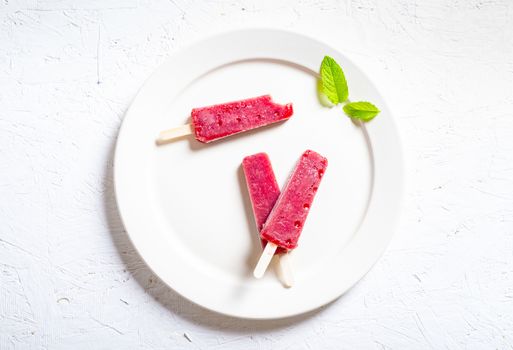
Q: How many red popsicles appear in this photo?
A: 3